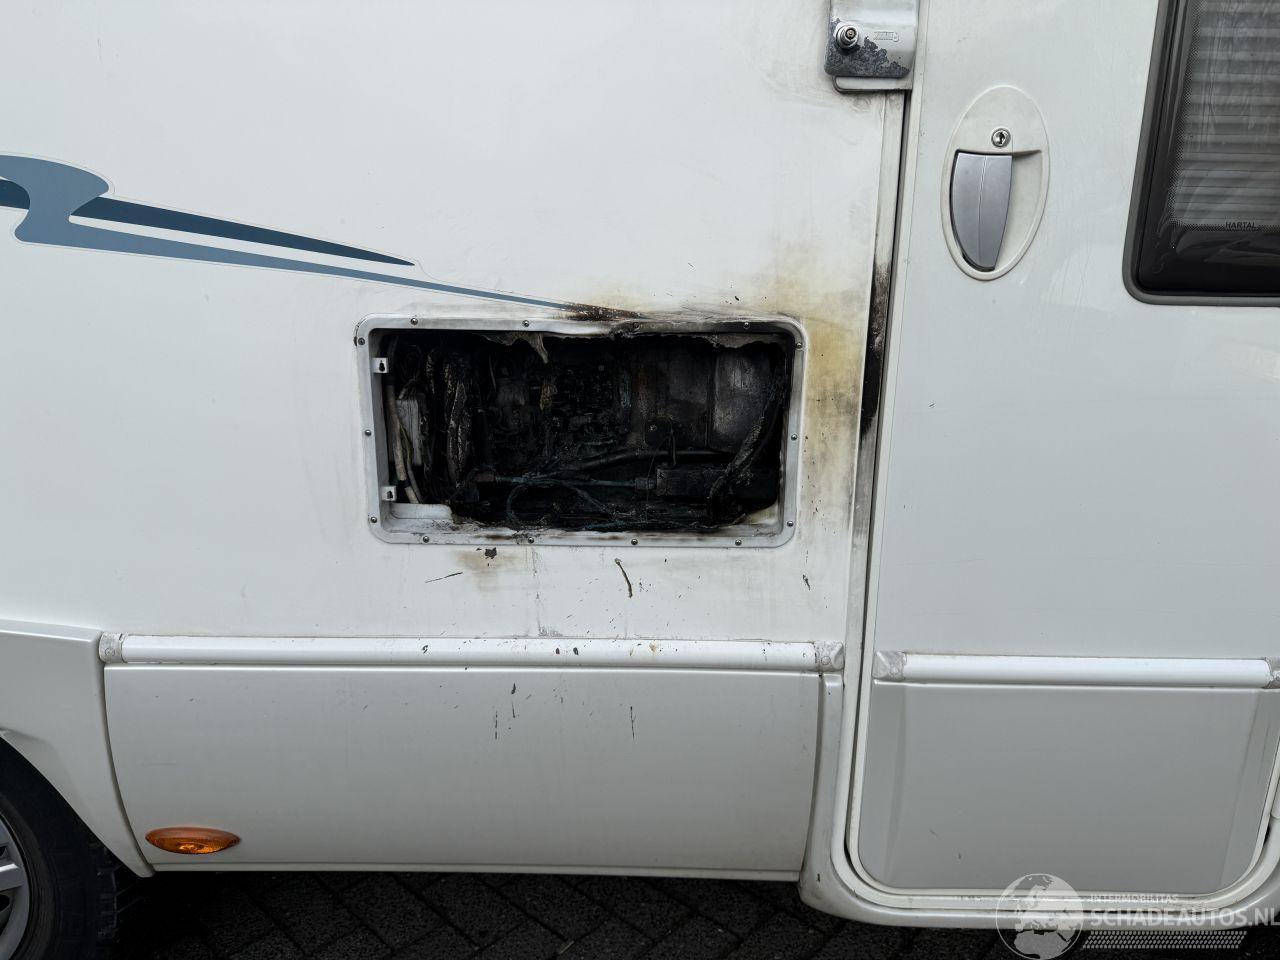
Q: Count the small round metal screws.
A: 14